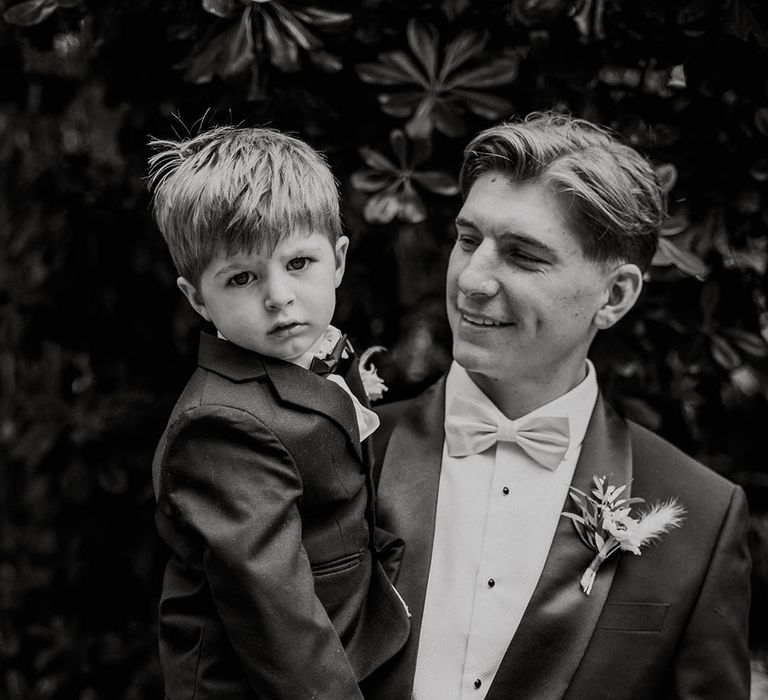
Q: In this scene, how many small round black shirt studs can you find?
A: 3